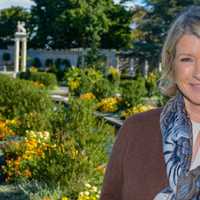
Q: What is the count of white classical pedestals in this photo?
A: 1